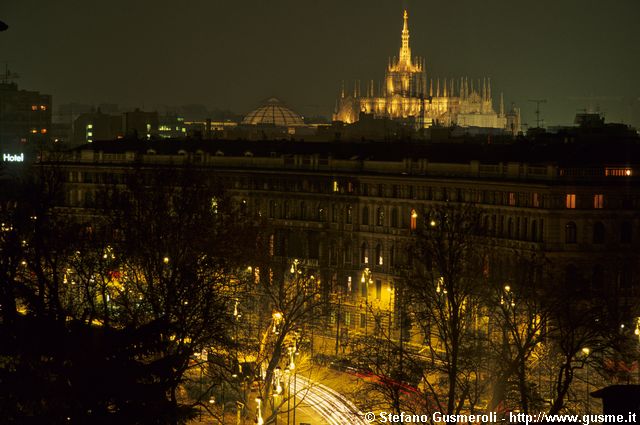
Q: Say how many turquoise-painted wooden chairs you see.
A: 0